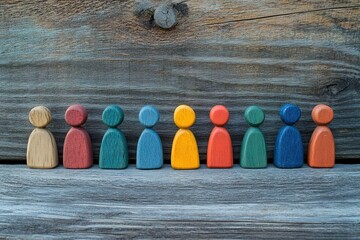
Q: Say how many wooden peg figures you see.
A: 9